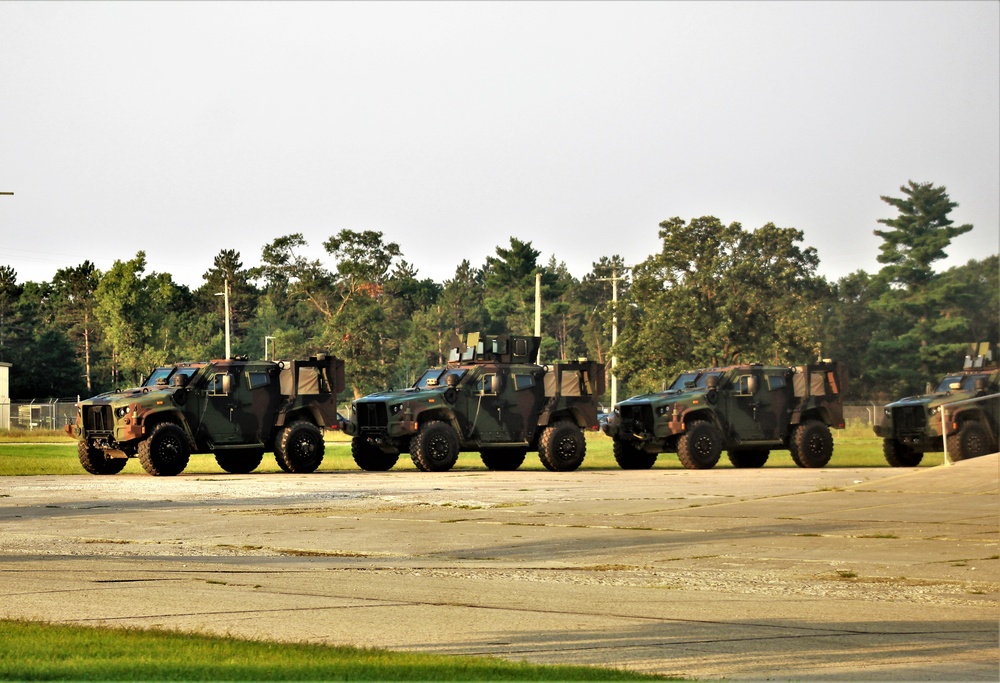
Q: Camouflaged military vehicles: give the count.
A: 4